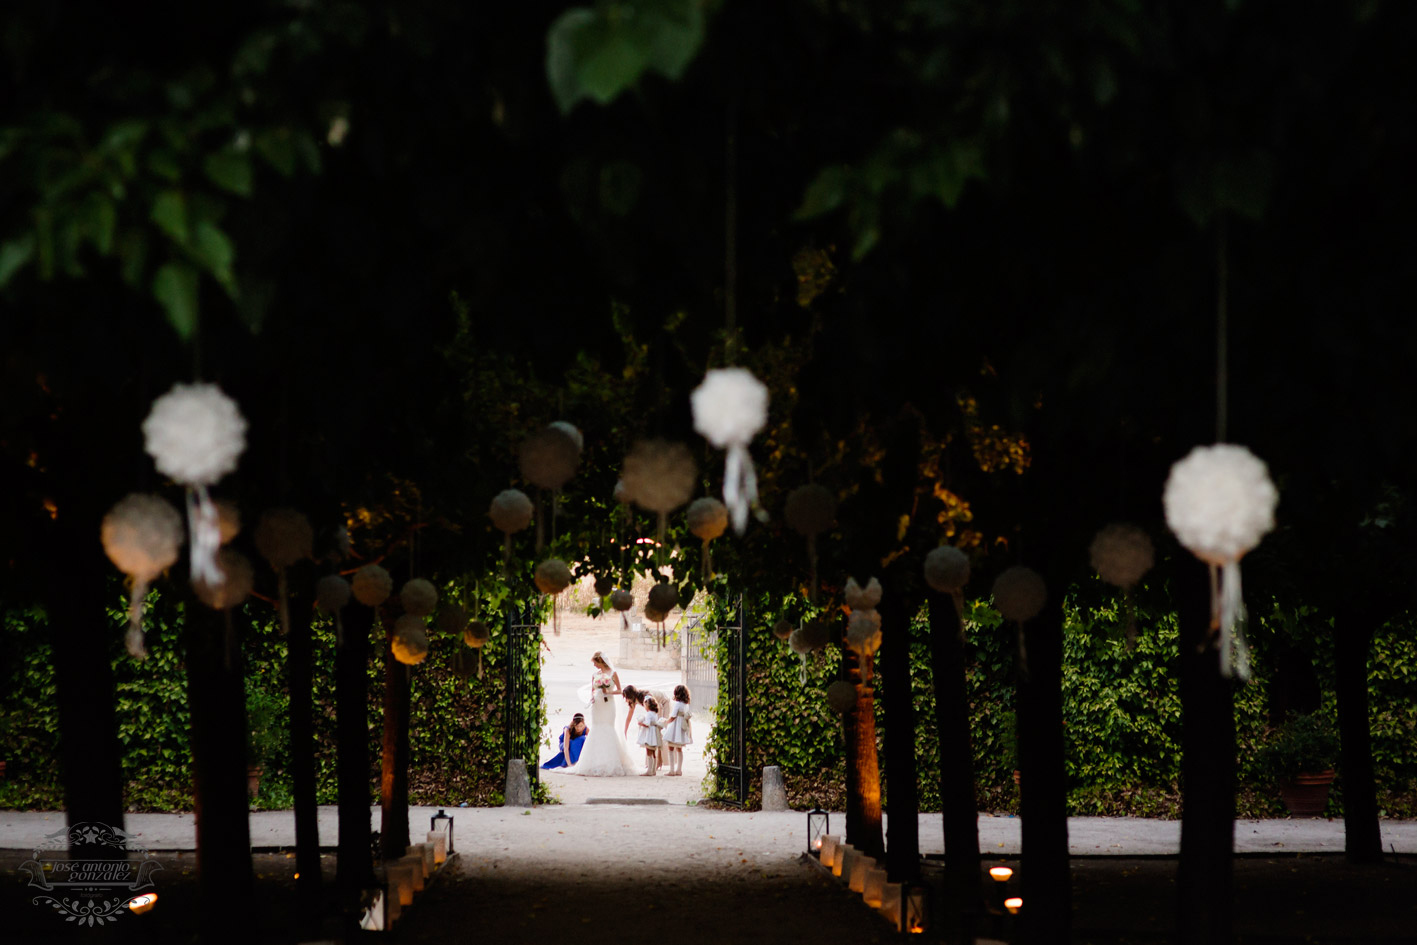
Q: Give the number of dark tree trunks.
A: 11